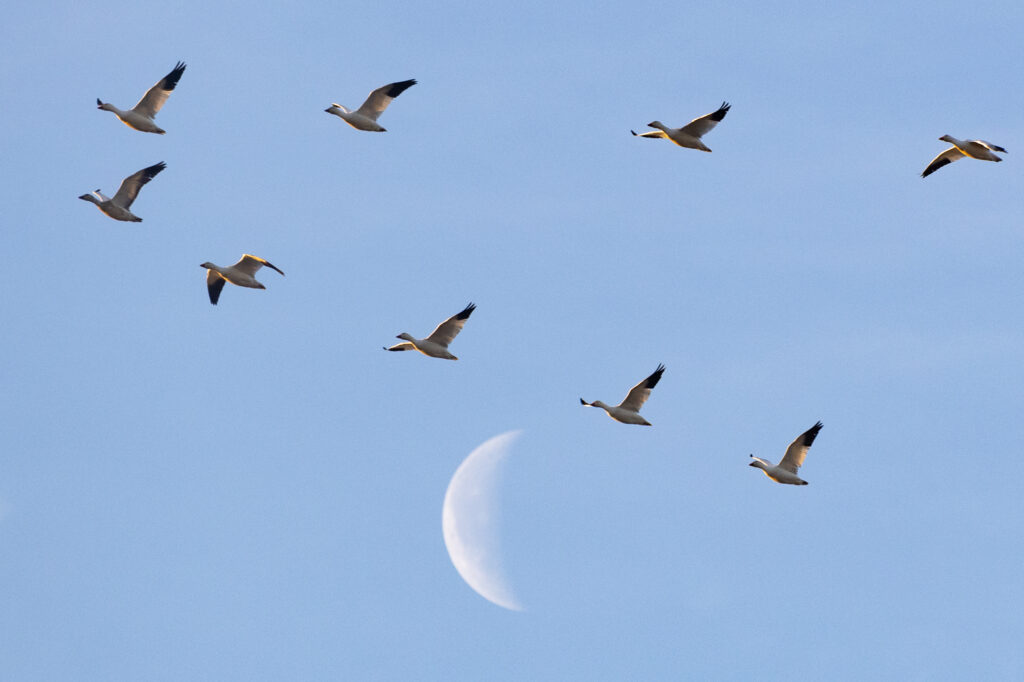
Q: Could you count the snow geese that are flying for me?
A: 9